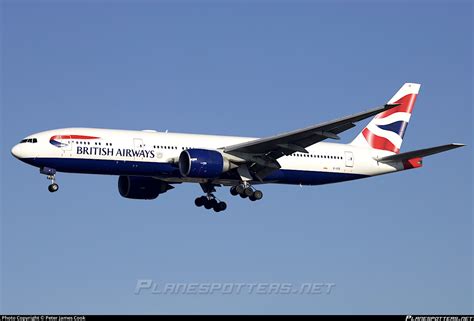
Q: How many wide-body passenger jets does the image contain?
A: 1